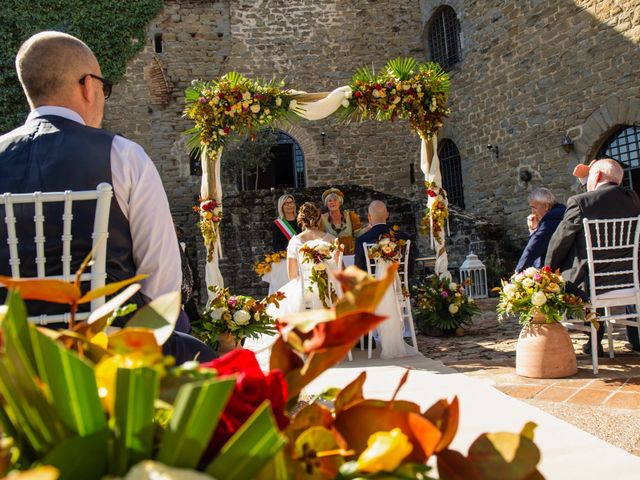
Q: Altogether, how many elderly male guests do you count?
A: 2